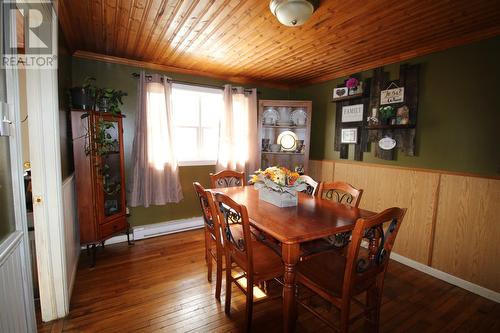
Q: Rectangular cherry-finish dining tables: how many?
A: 1